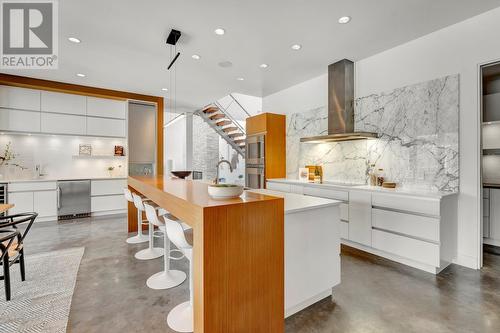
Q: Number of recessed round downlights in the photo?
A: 9